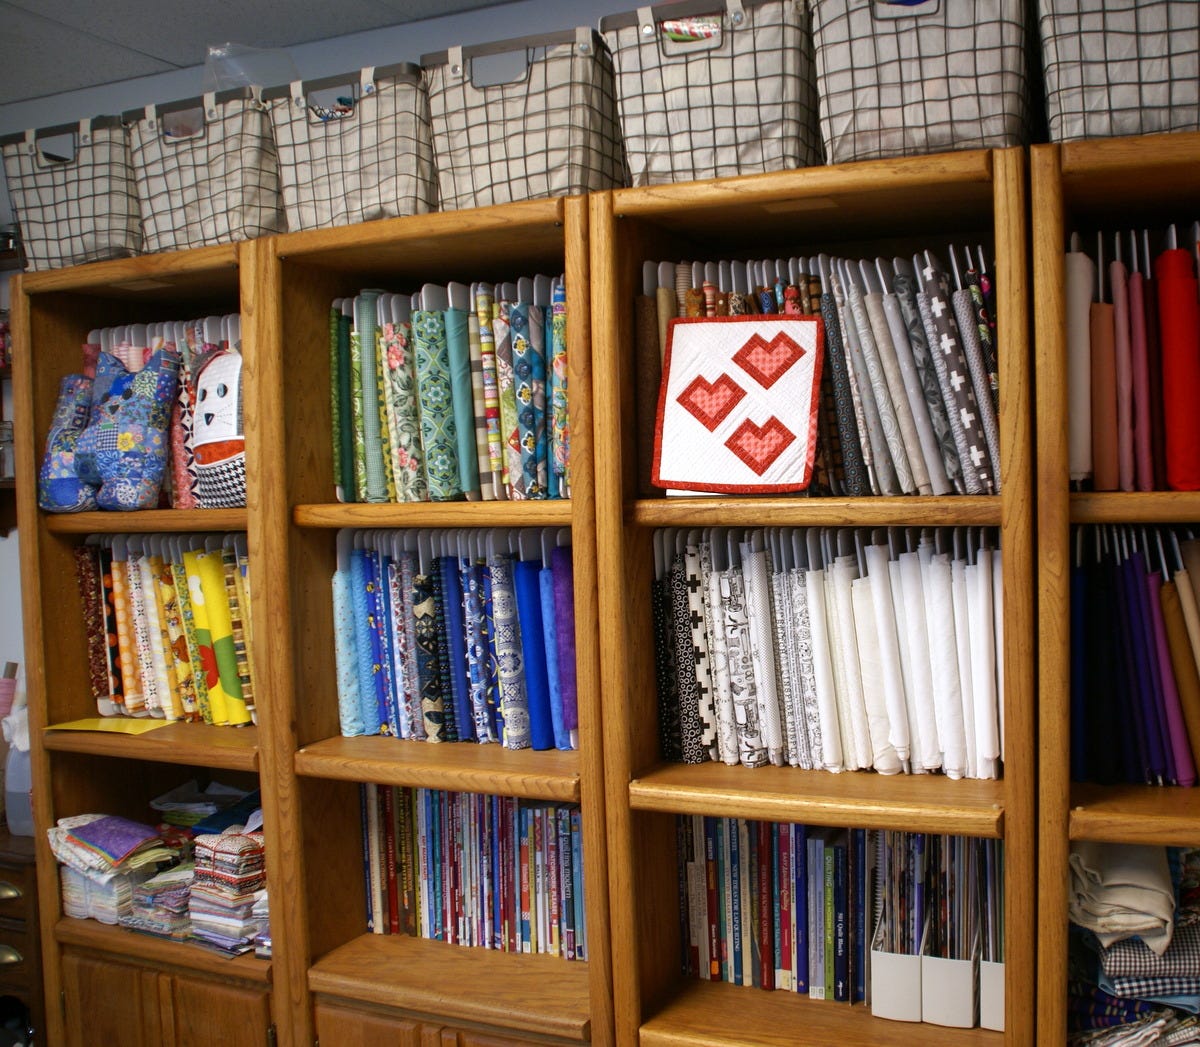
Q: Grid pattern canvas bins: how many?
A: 7